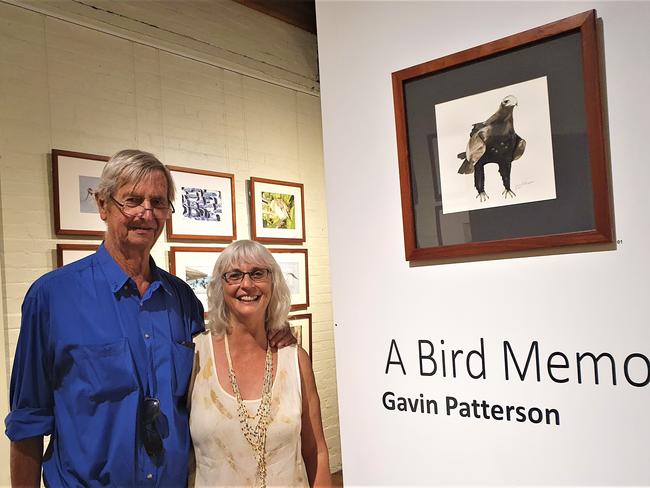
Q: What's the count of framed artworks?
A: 8